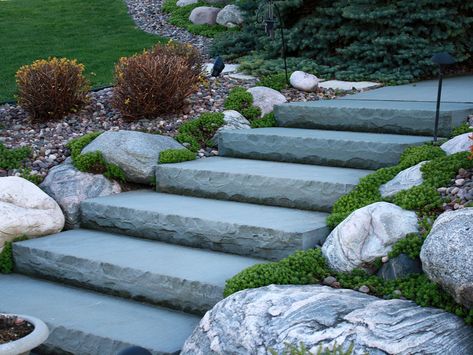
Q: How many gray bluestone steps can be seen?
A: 6